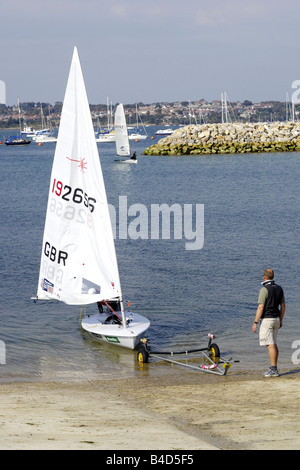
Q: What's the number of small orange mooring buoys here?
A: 4